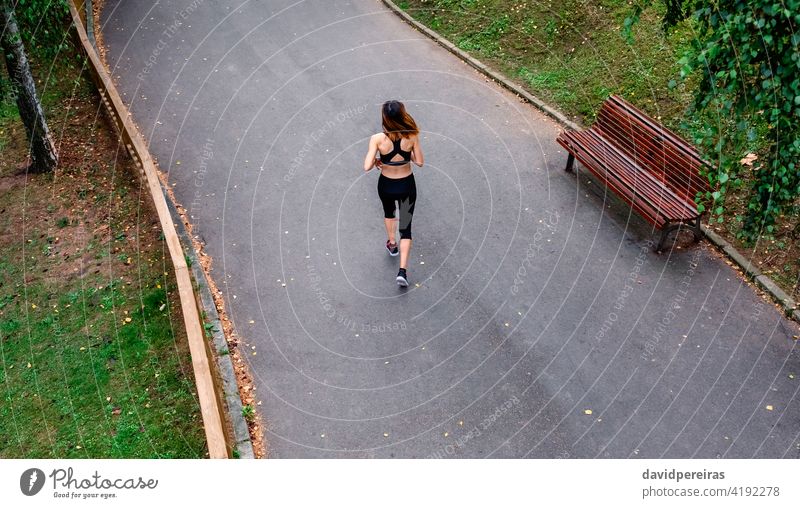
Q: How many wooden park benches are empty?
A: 1